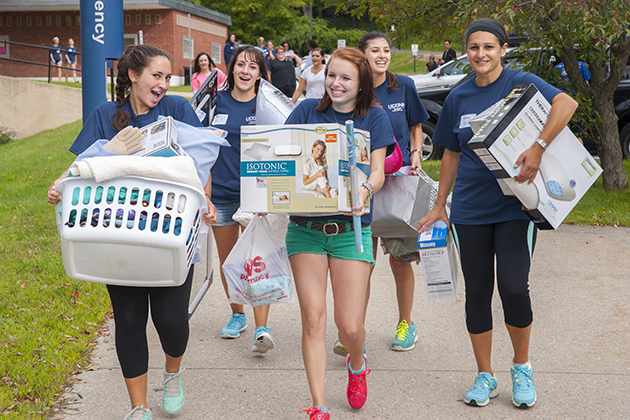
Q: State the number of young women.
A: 5